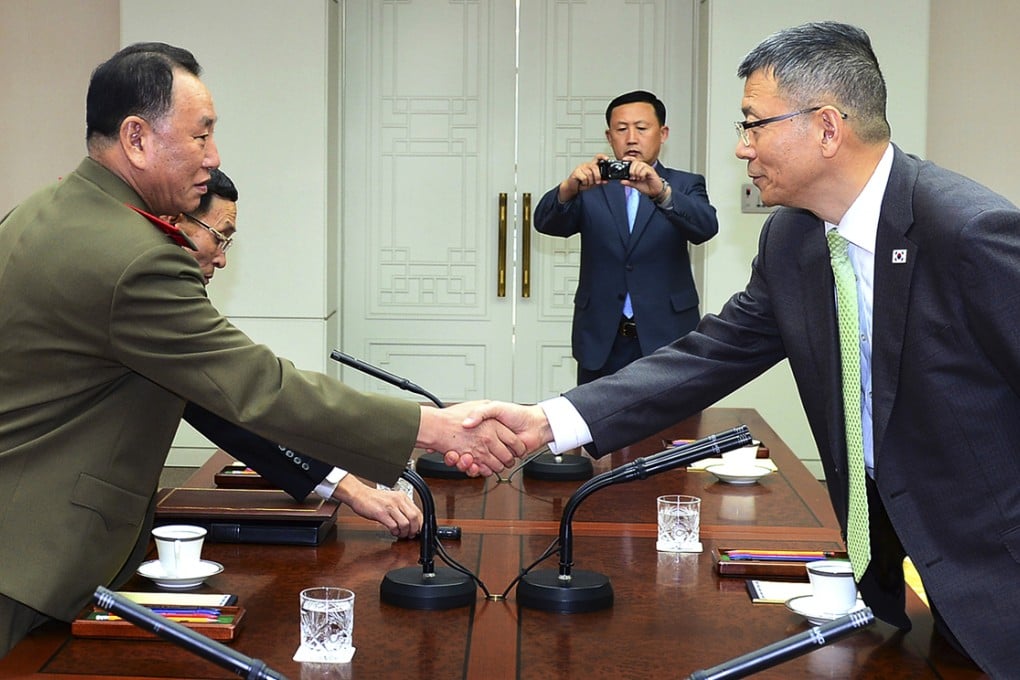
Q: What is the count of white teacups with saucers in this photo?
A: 3